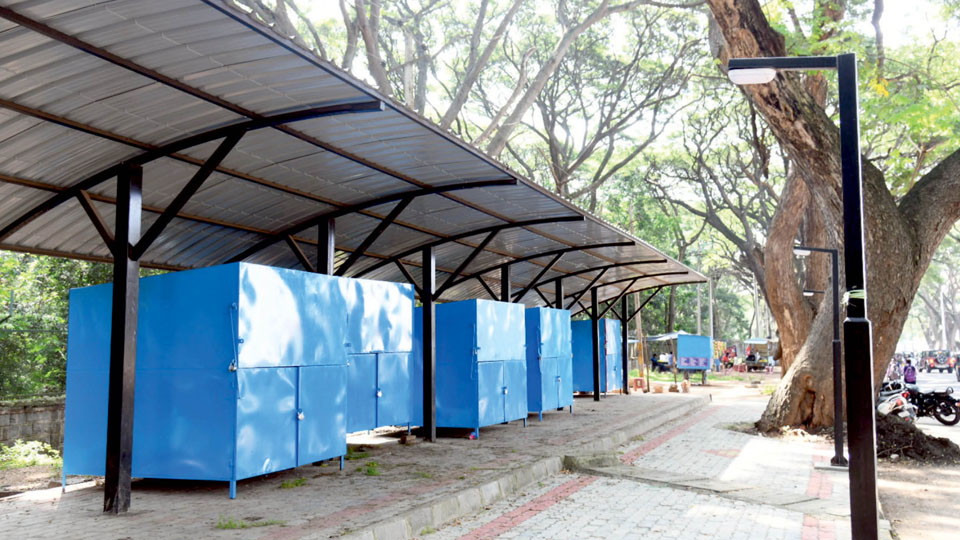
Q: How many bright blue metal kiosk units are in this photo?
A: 5